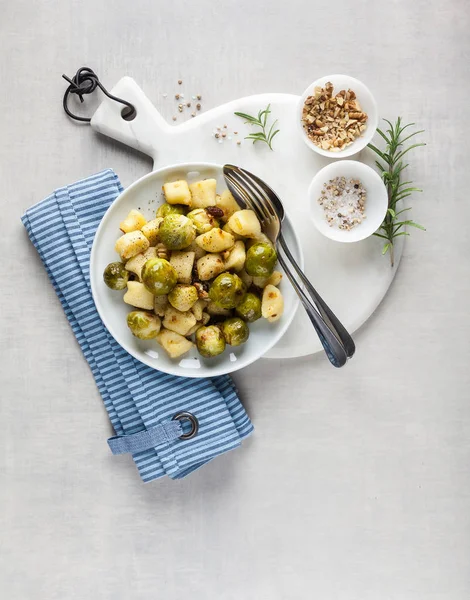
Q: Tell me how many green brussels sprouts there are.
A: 12